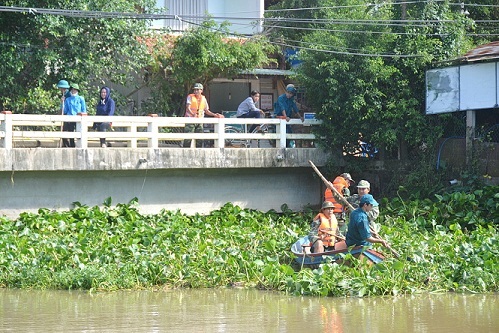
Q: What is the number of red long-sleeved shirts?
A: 0